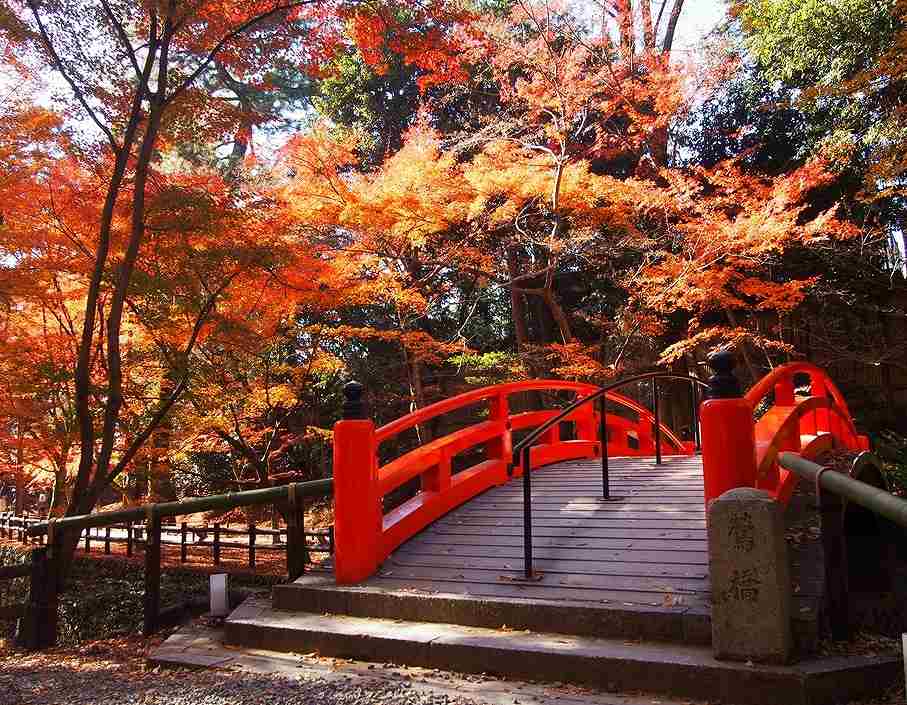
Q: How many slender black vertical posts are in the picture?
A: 4